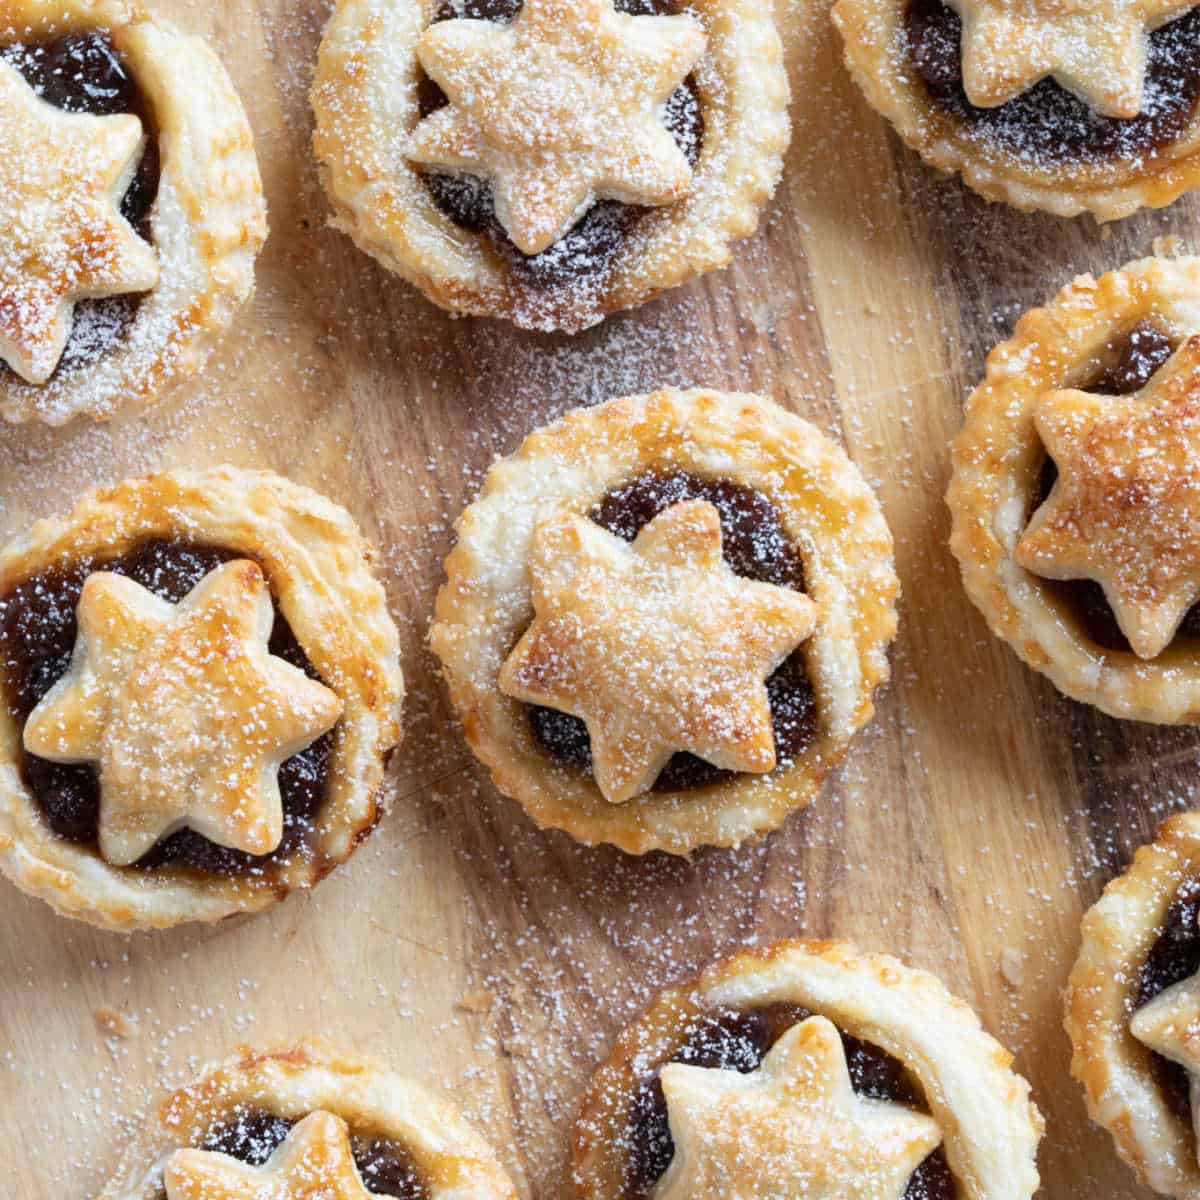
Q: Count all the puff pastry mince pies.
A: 9